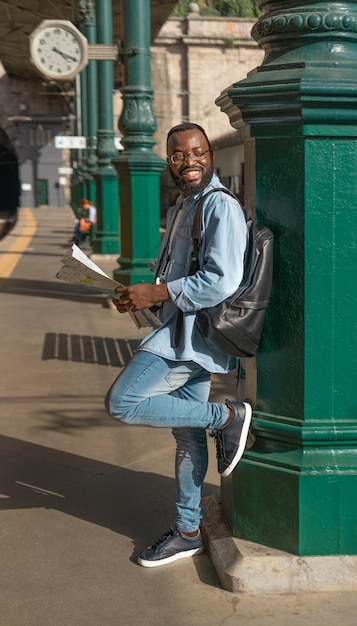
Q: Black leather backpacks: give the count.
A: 1